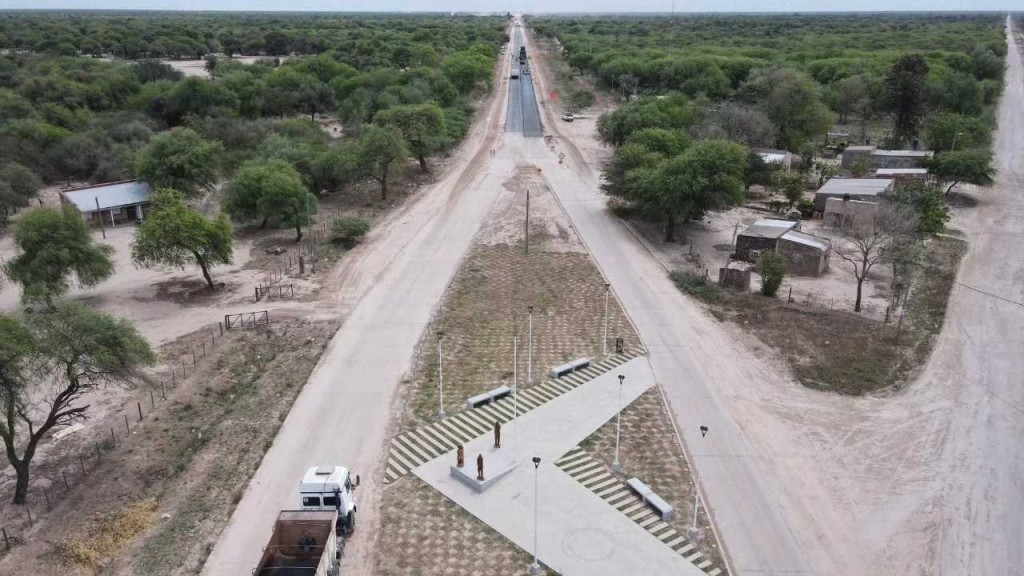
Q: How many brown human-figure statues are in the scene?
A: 3